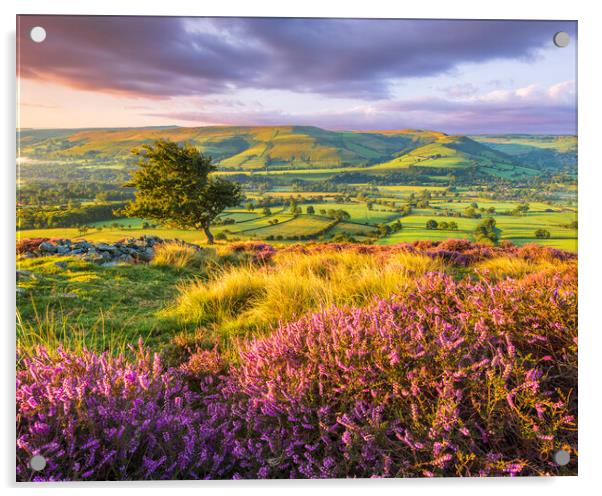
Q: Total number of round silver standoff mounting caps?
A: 4